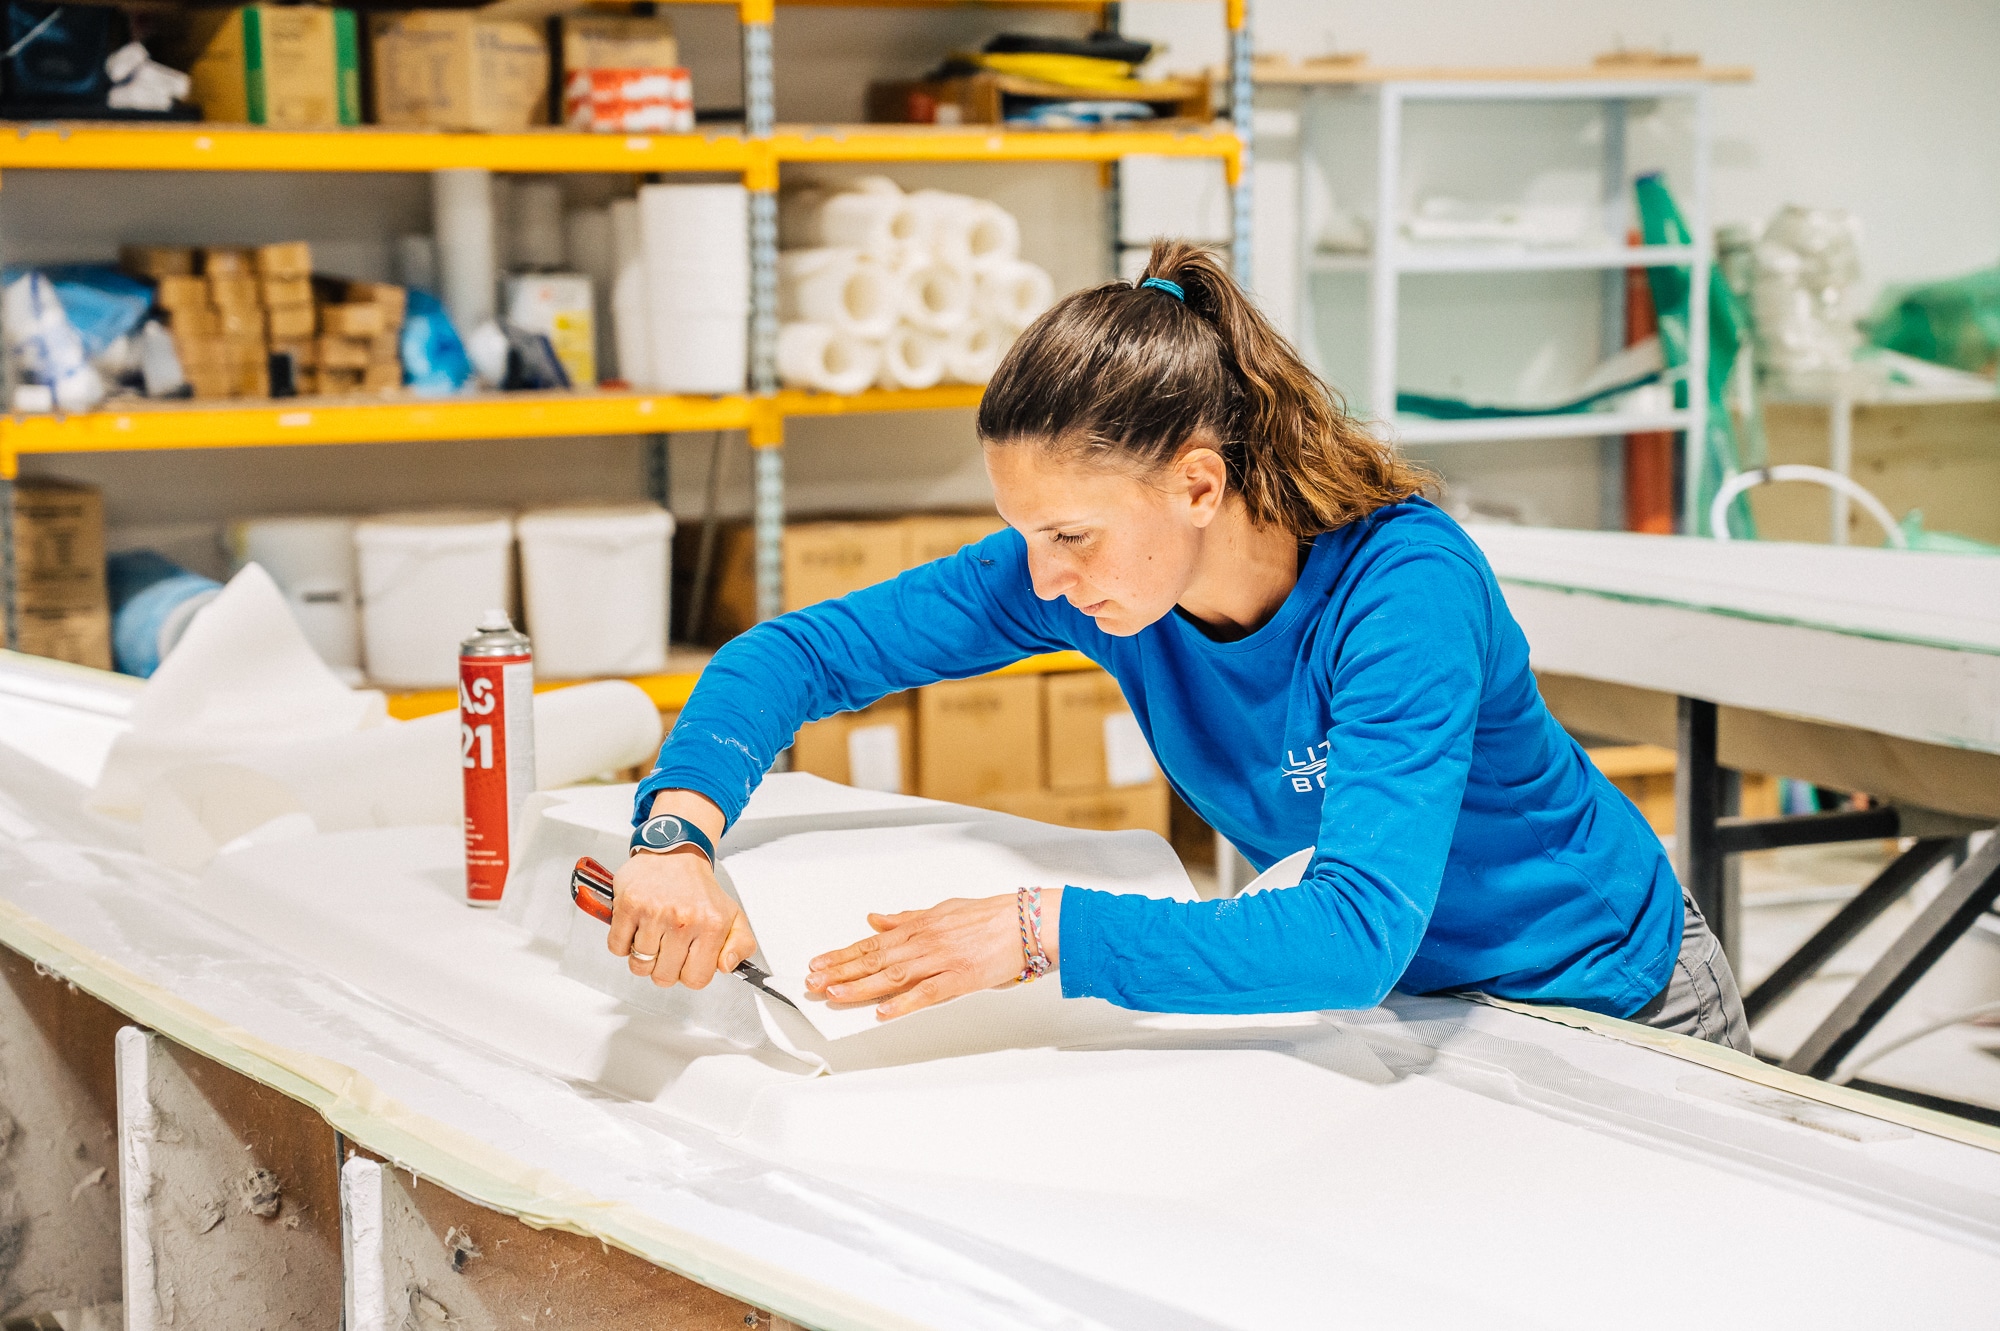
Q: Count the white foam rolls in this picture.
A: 8